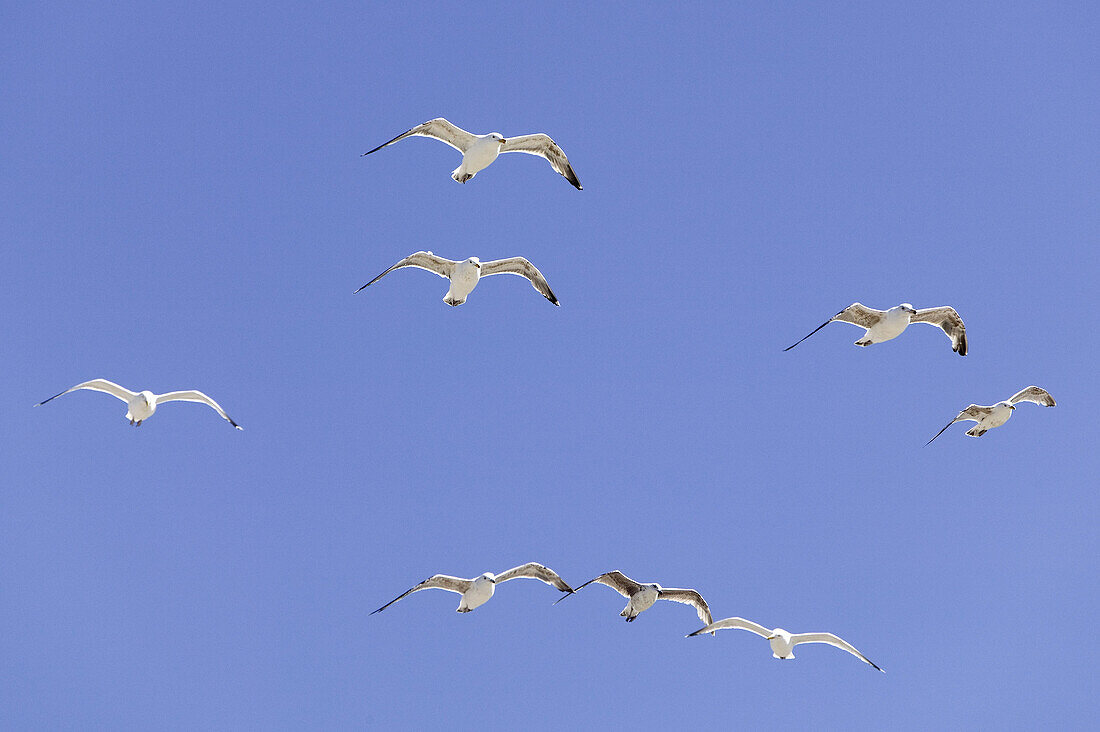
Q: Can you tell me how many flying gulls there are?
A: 8